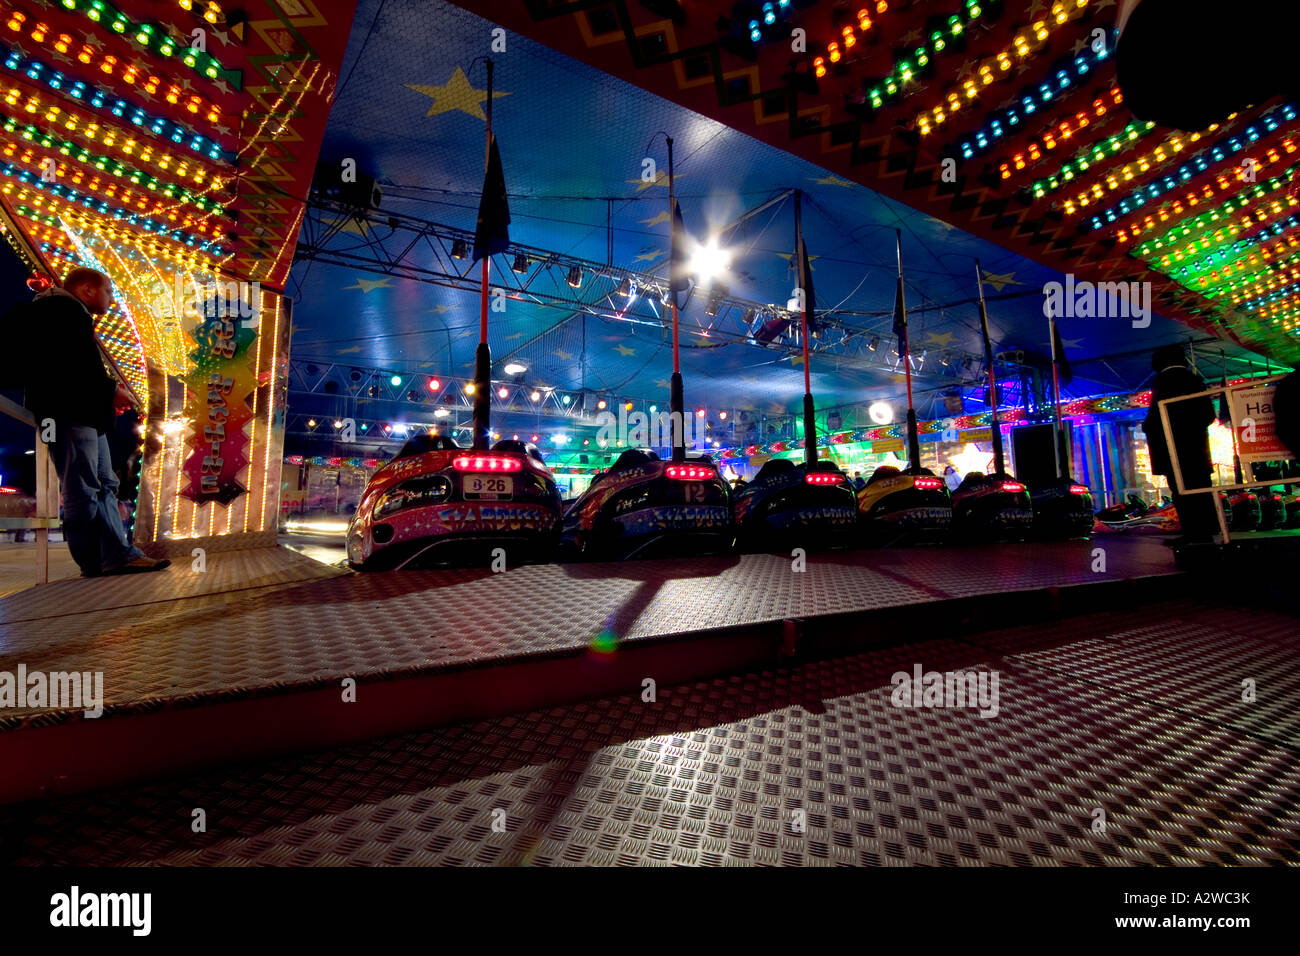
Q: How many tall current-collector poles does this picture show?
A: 6